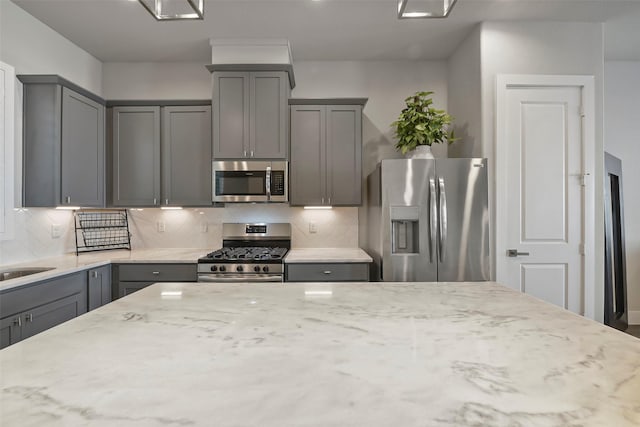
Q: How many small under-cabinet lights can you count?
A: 3